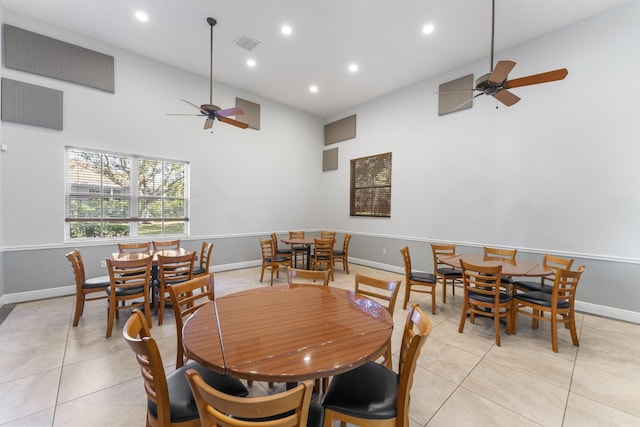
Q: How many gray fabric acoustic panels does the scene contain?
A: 6